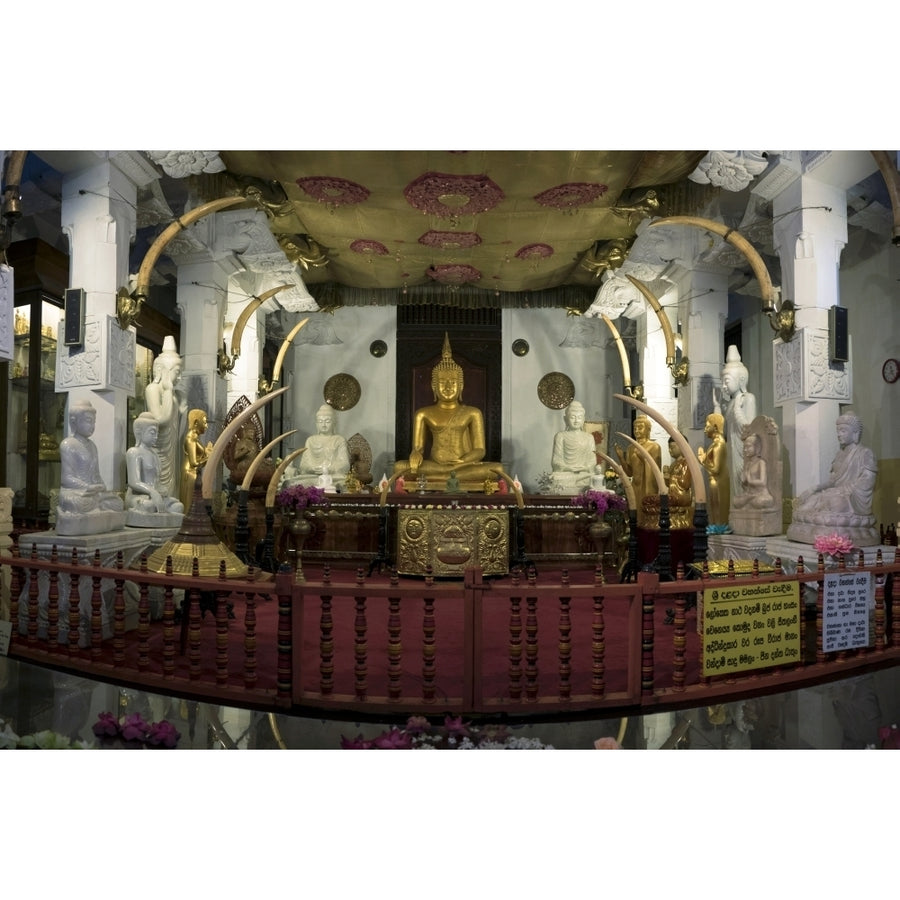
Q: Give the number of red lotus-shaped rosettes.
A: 7